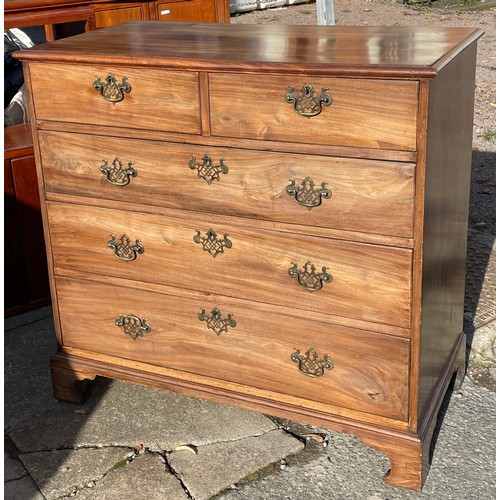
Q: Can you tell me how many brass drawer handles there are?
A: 8